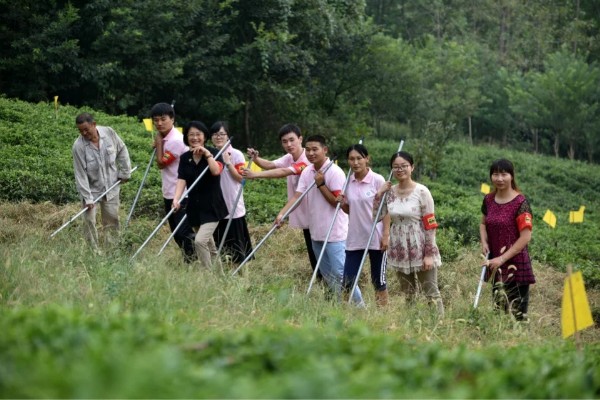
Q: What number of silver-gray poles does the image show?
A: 9